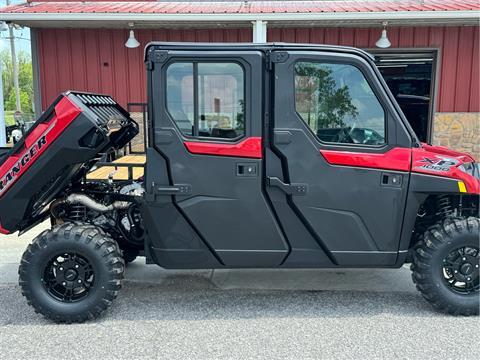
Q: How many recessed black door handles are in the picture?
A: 2